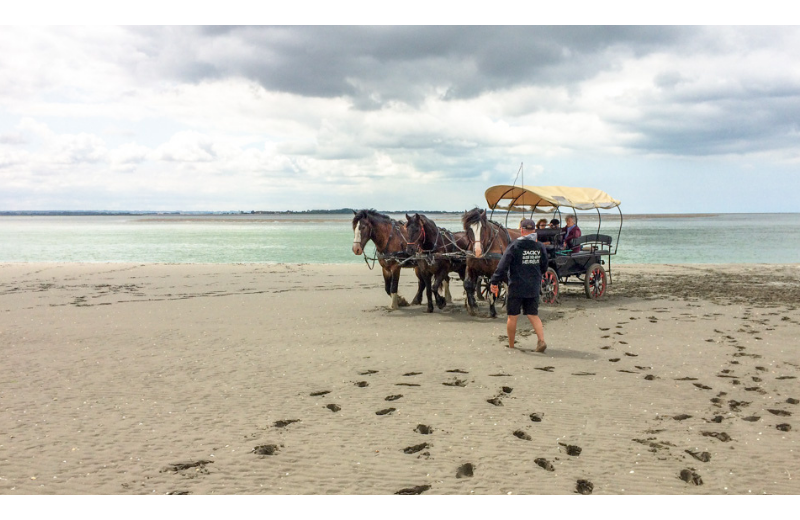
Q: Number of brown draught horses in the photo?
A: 3